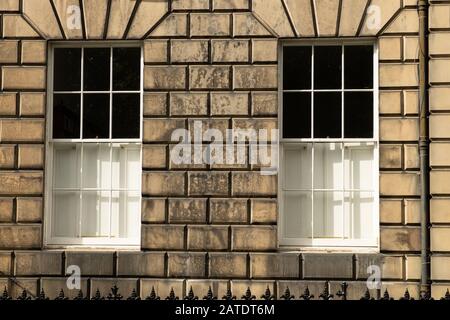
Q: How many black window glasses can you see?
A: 12